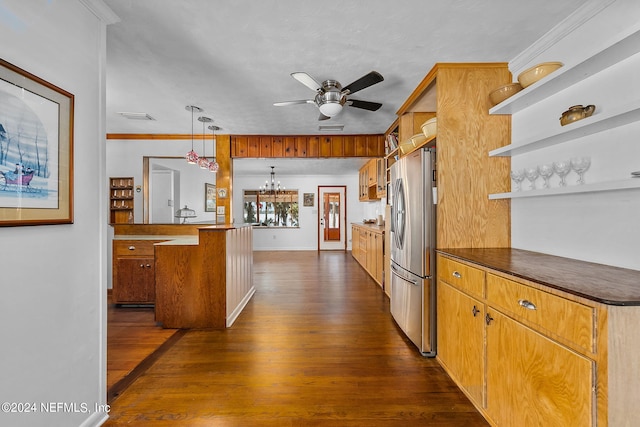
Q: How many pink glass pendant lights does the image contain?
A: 3